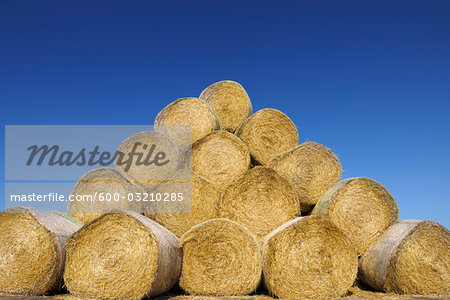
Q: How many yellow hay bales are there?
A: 15